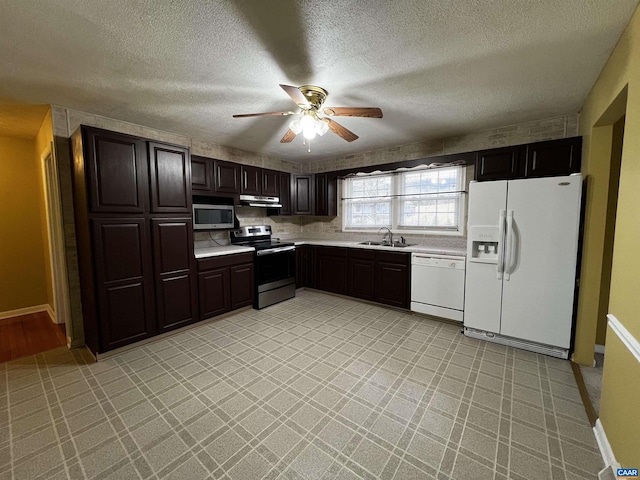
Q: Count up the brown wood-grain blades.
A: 5